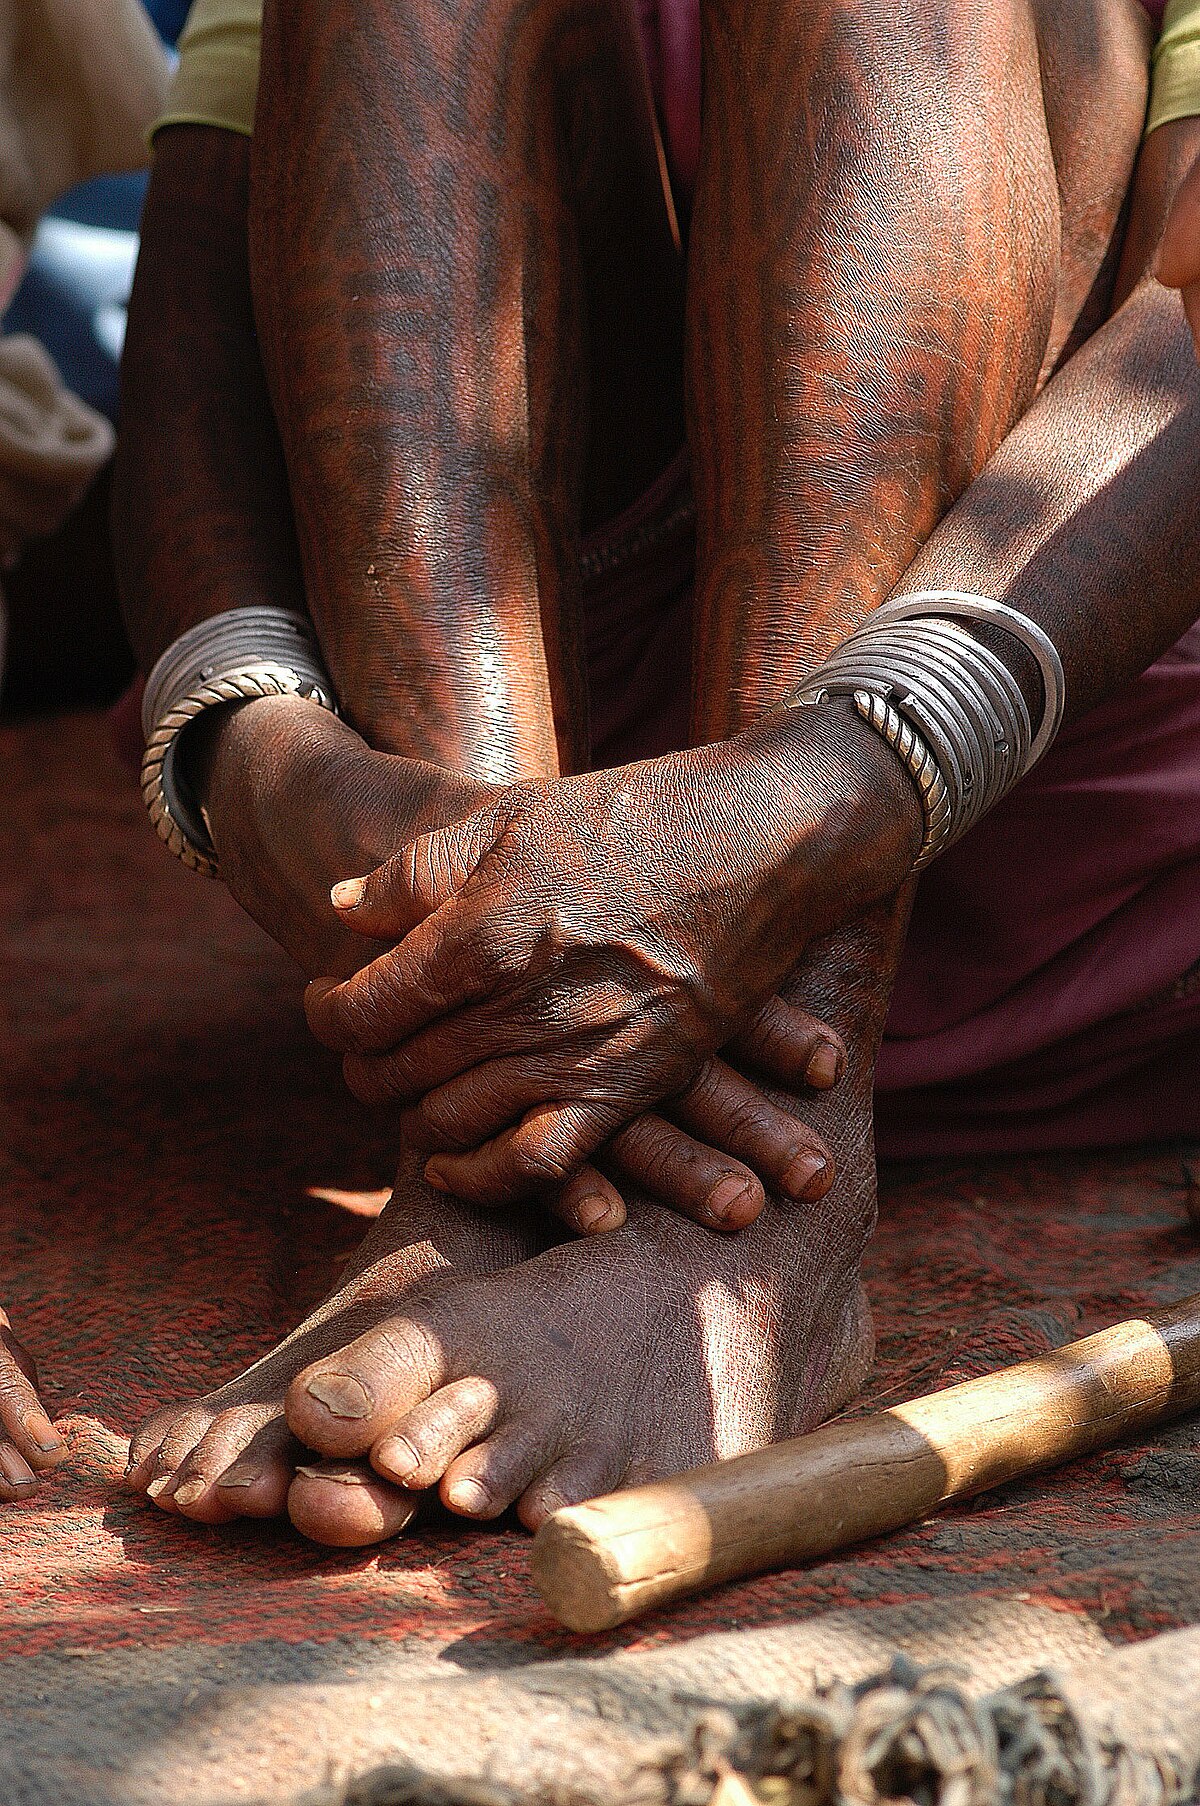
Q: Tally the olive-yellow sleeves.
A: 2